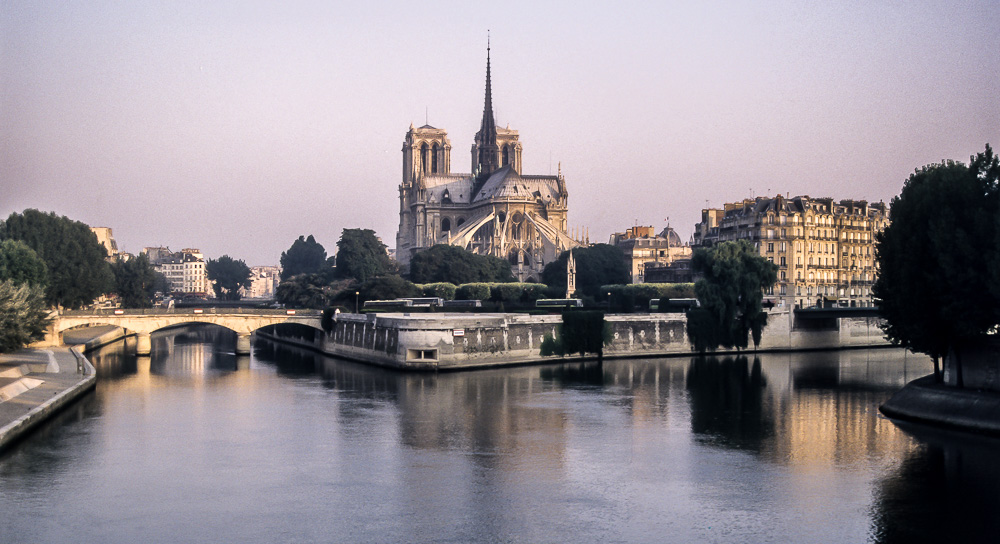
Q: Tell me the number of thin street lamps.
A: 2